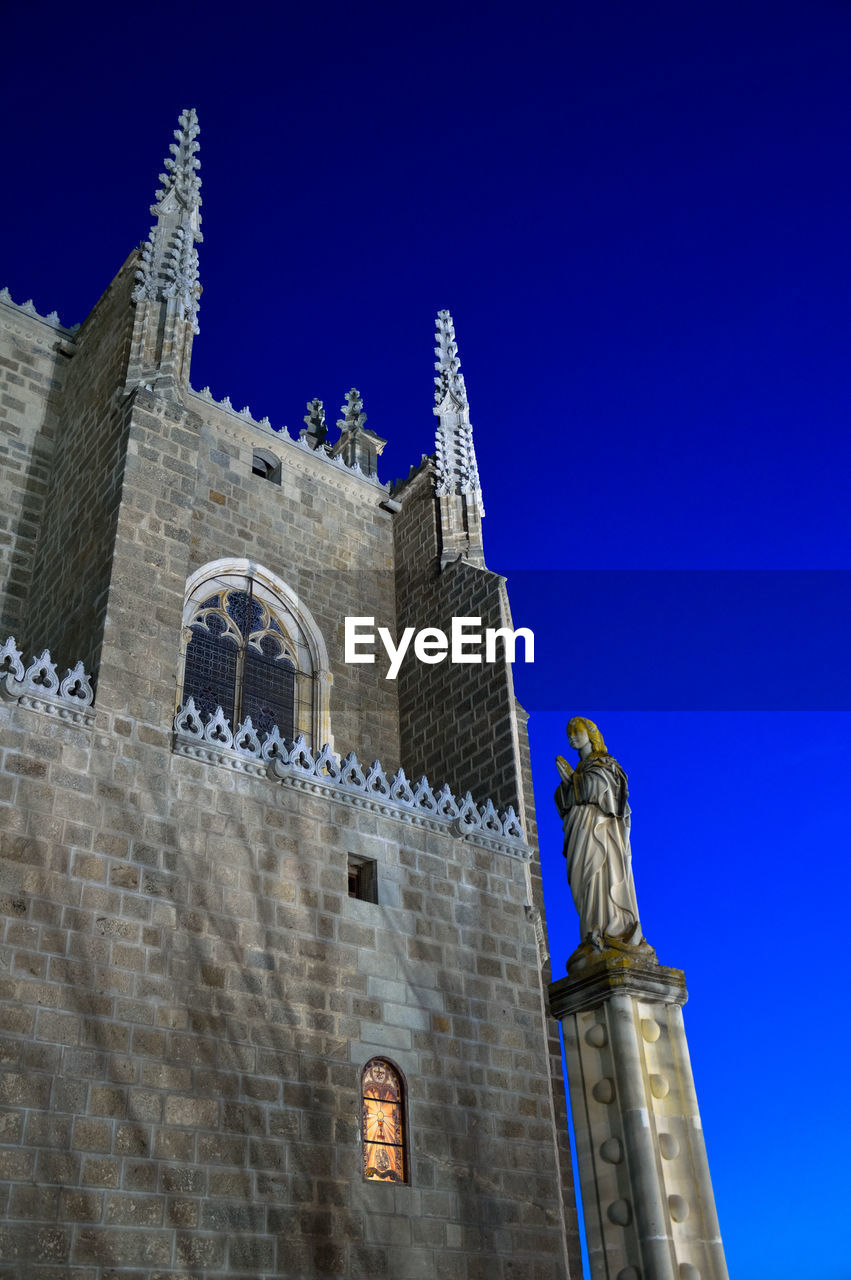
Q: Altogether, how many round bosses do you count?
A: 10